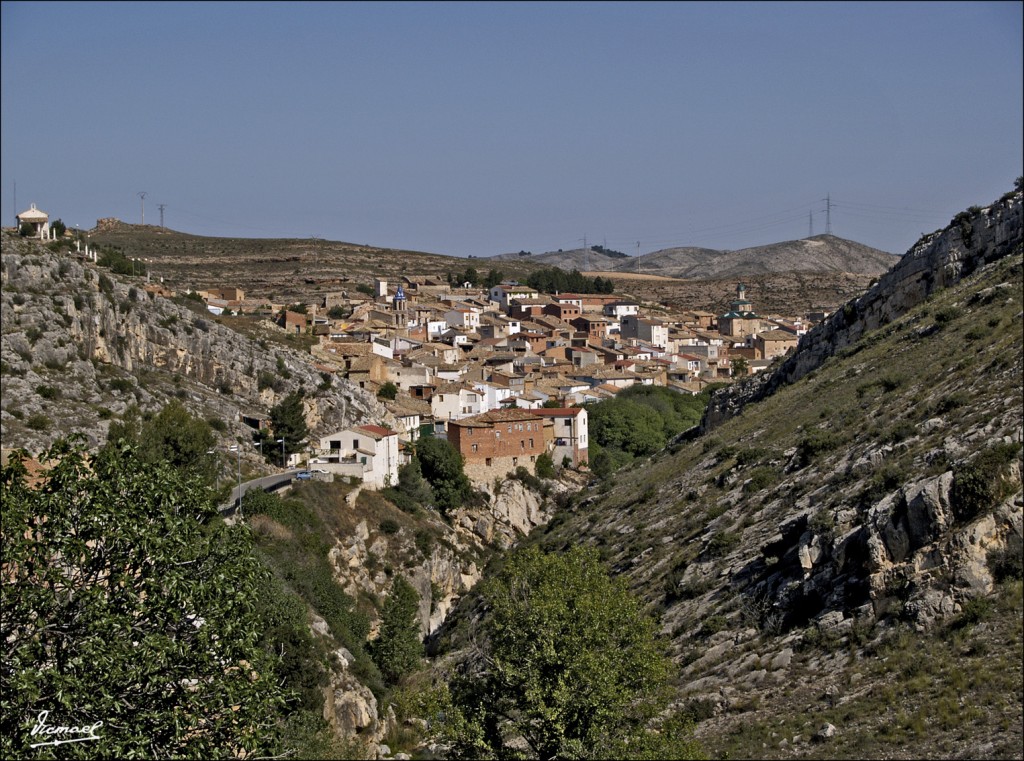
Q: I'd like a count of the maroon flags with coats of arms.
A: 0